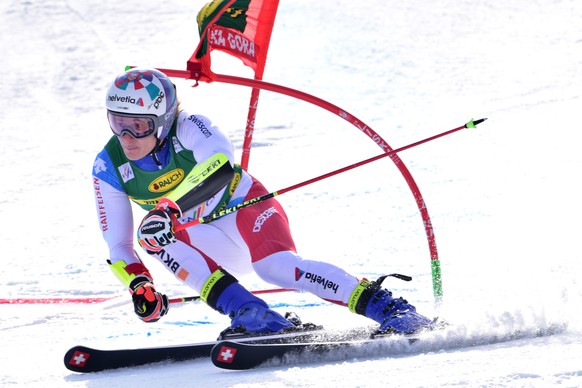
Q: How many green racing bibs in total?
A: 1